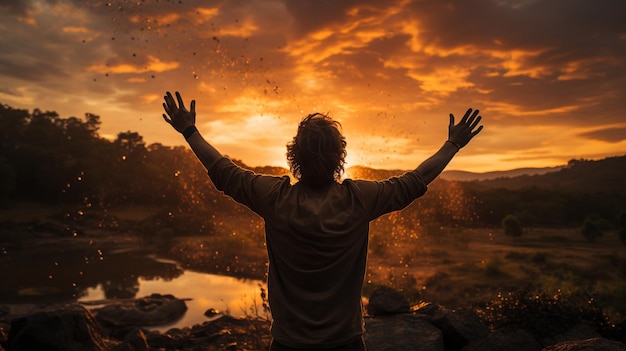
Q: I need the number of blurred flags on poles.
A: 0